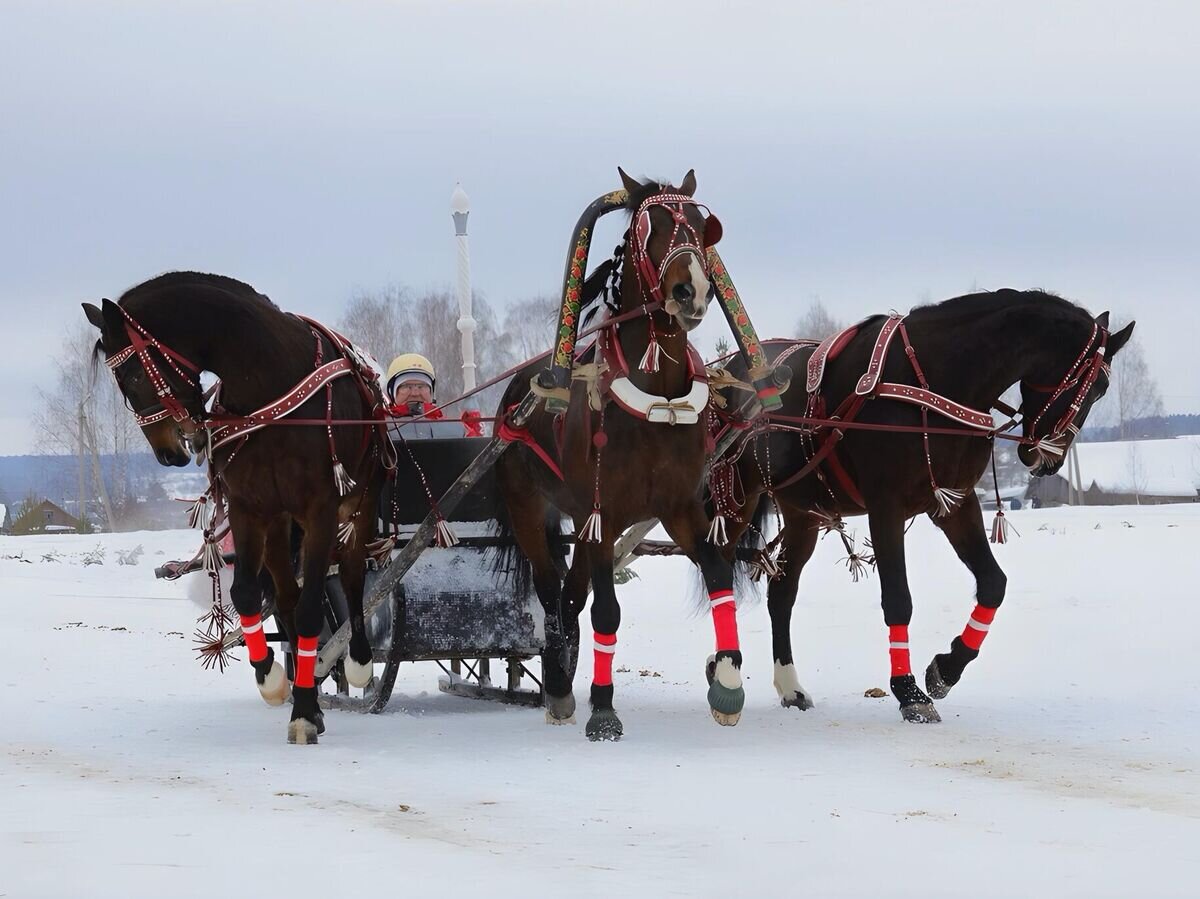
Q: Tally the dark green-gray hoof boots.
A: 2